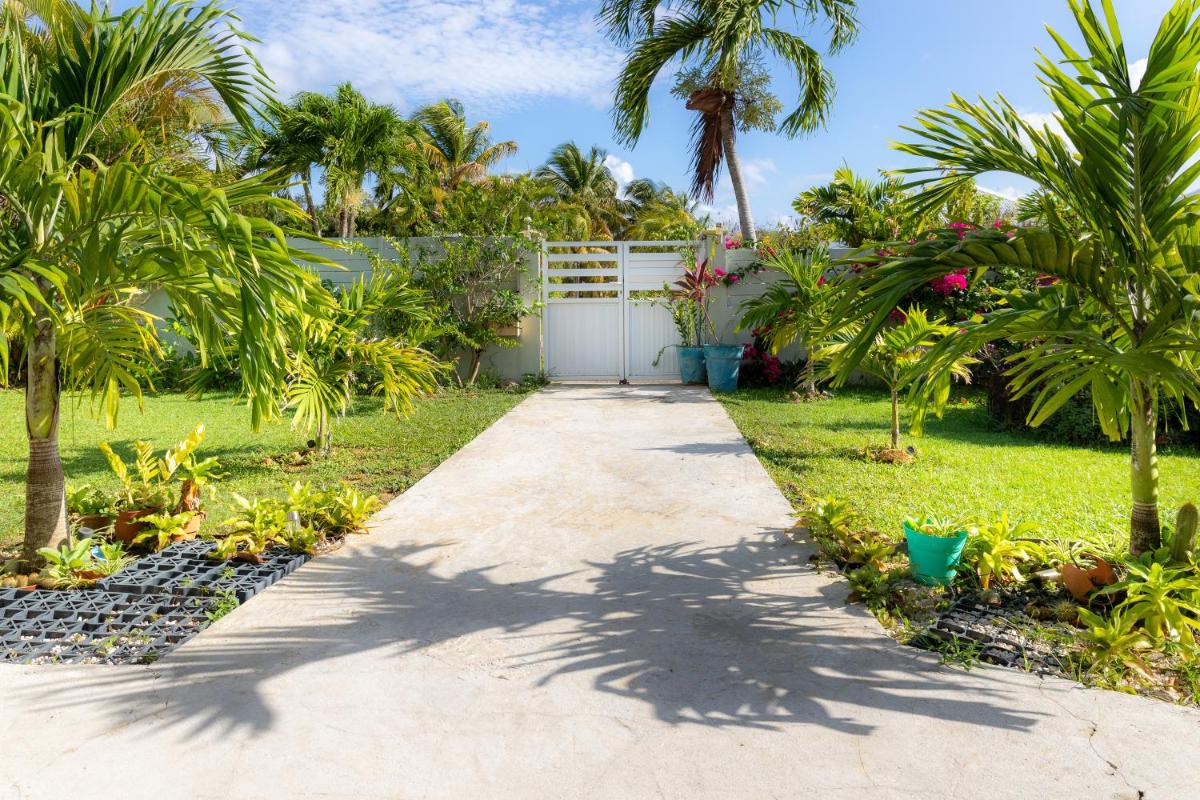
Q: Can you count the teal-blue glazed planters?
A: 2